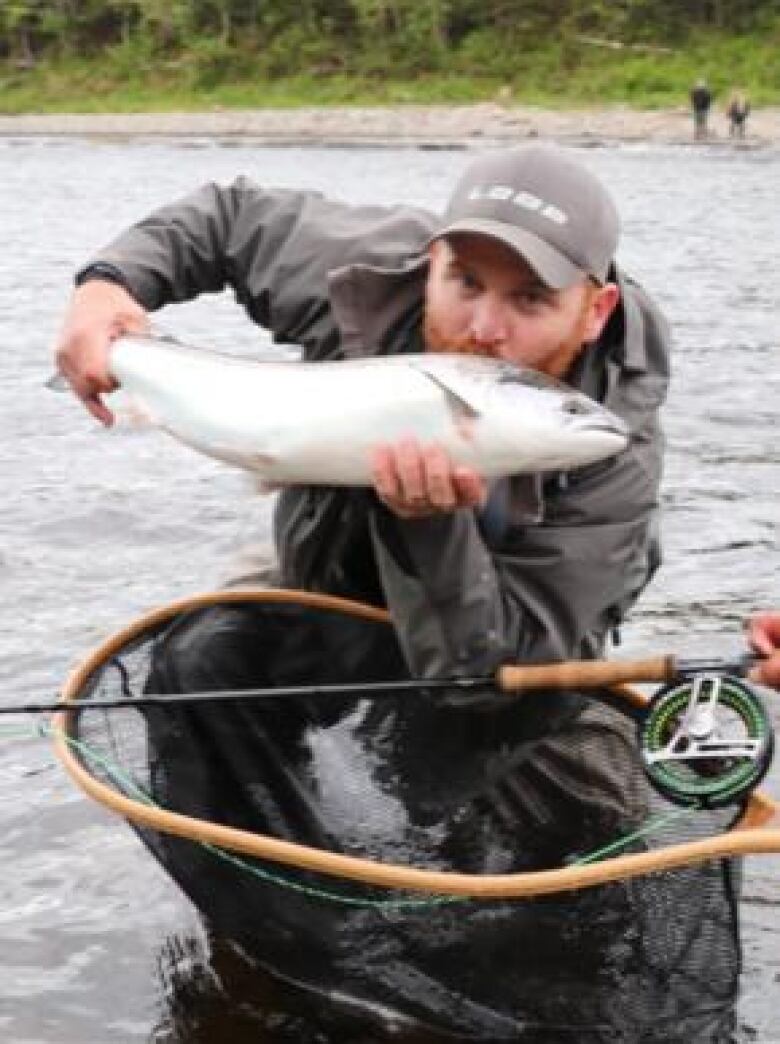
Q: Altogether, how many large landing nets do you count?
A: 1